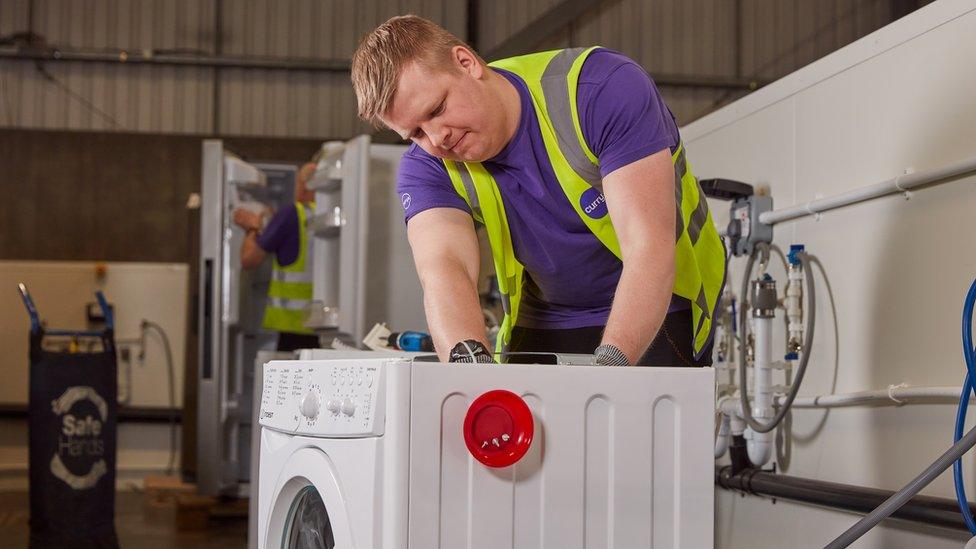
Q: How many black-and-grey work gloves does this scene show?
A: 2